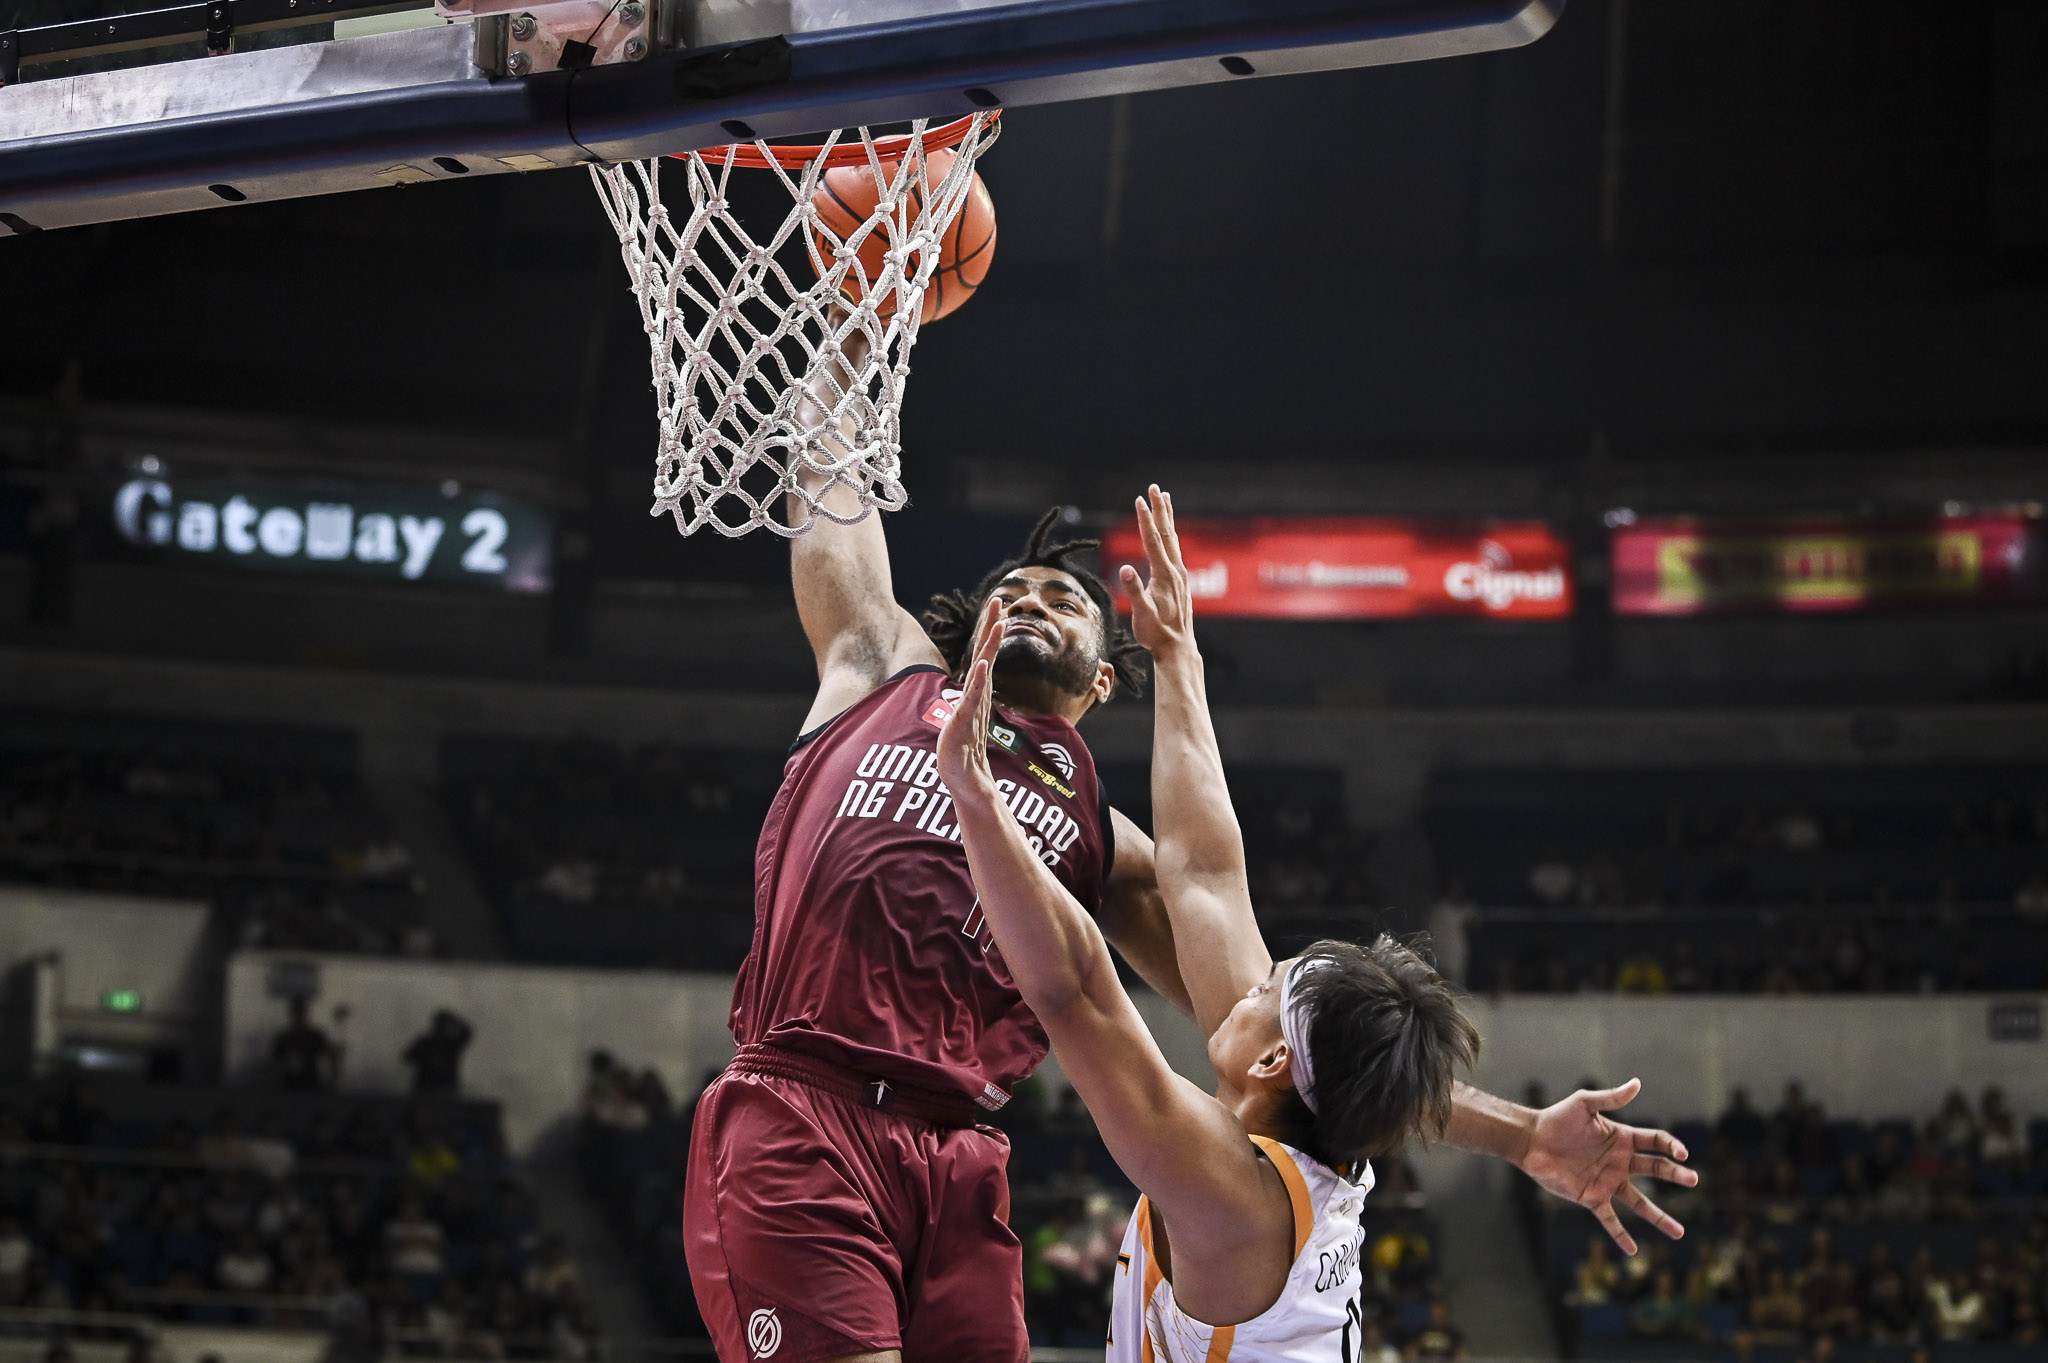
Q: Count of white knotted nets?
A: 1